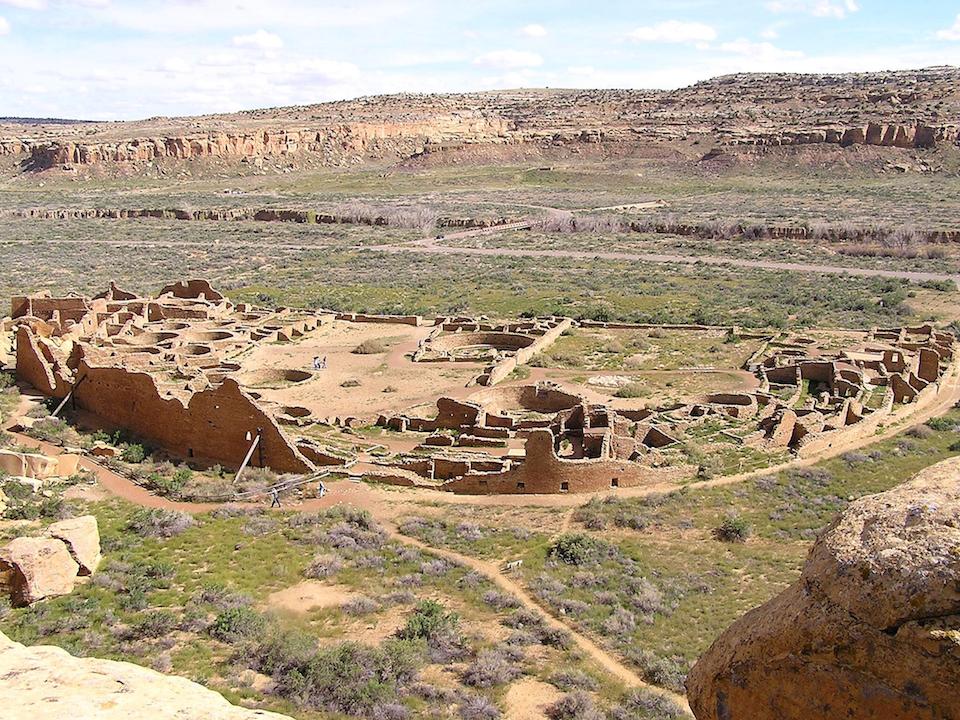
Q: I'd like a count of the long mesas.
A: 1